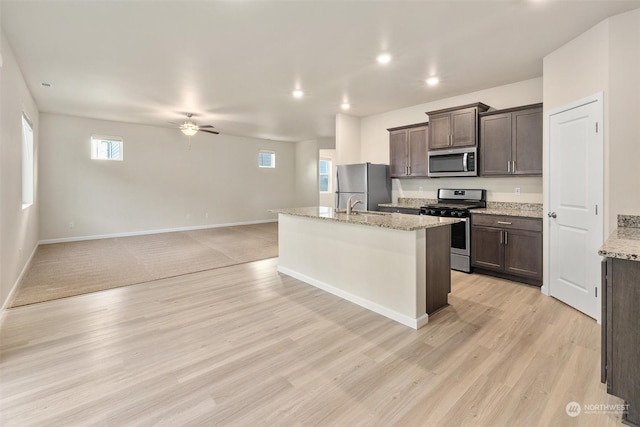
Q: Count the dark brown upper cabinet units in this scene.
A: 3